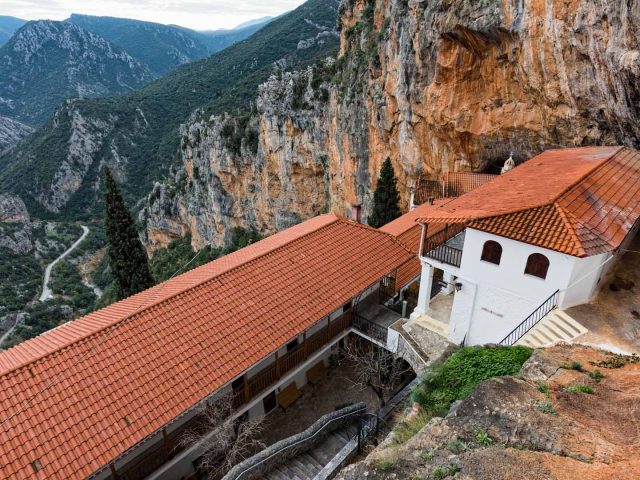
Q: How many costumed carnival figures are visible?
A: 0